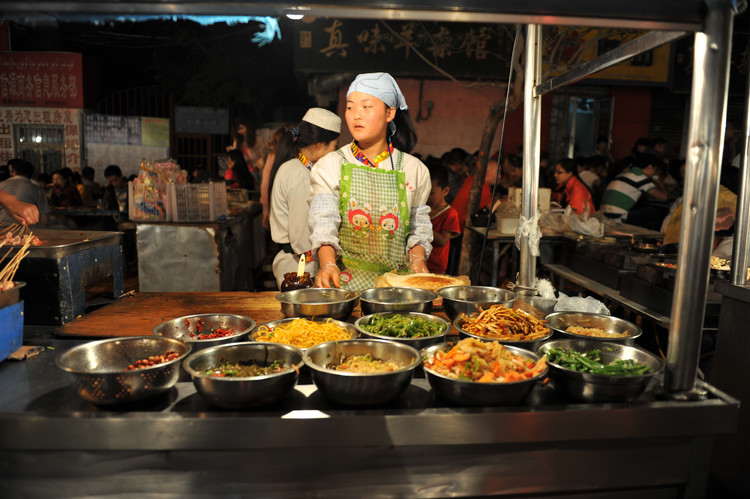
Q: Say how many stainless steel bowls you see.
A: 13